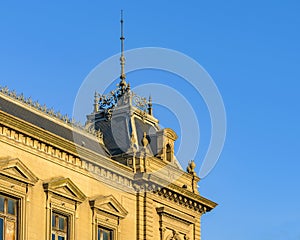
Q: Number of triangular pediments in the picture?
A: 3